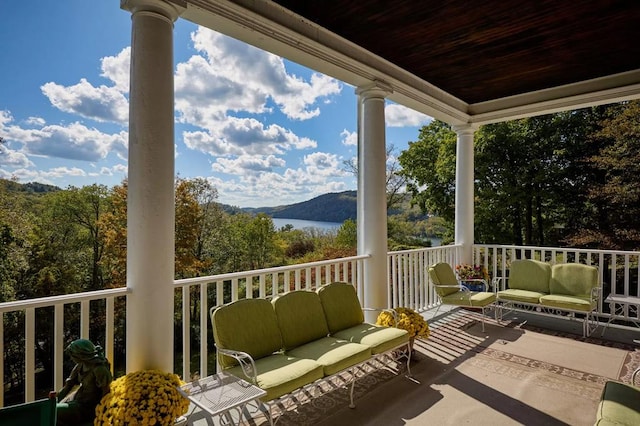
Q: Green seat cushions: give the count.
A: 7